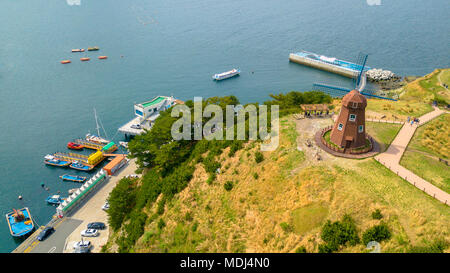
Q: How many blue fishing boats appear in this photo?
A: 5